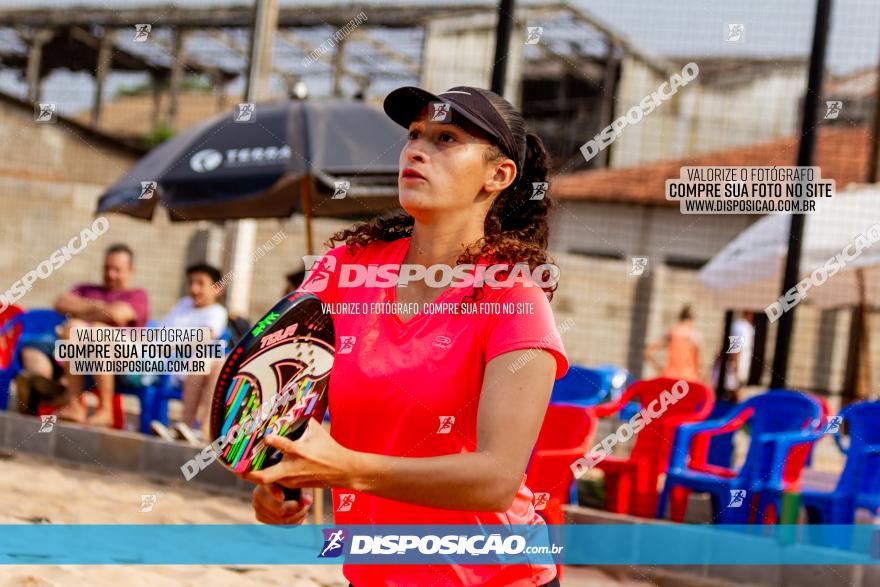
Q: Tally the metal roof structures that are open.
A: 1